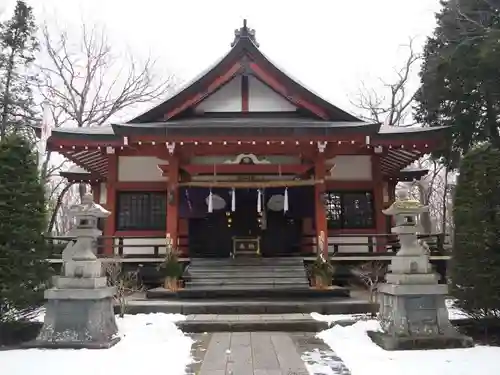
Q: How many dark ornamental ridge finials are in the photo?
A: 1